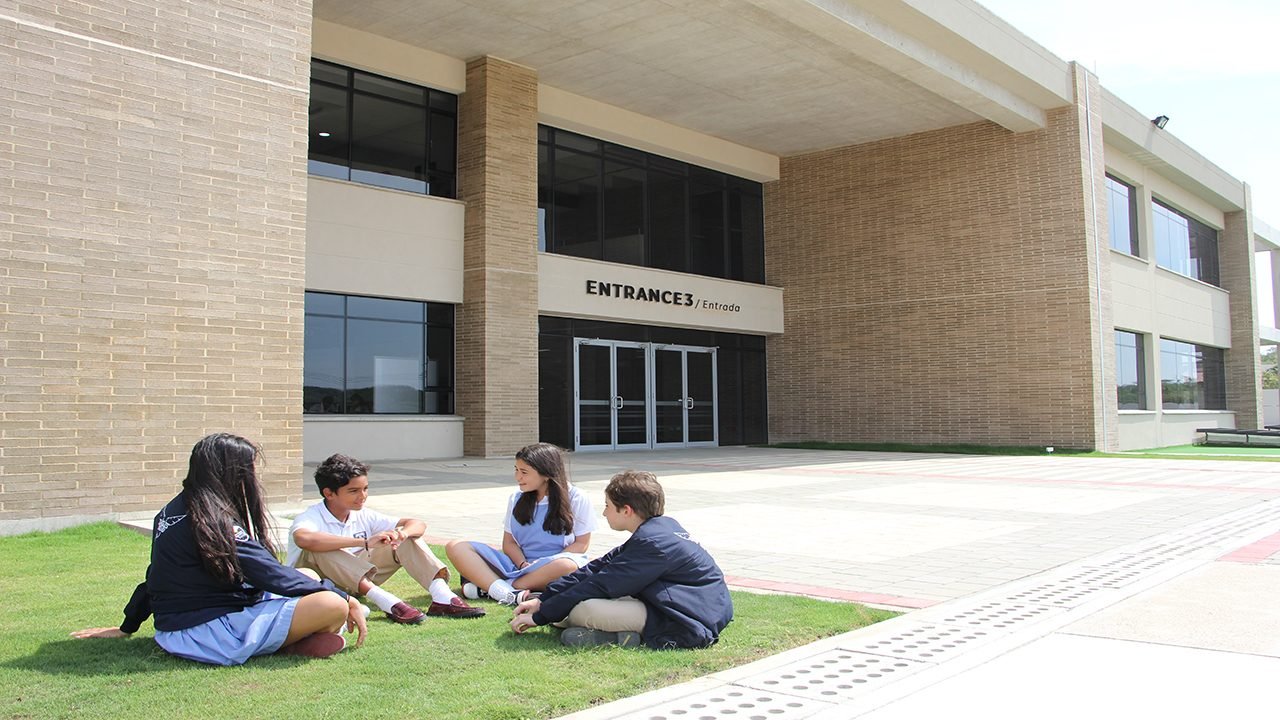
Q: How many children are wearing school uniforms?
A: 4